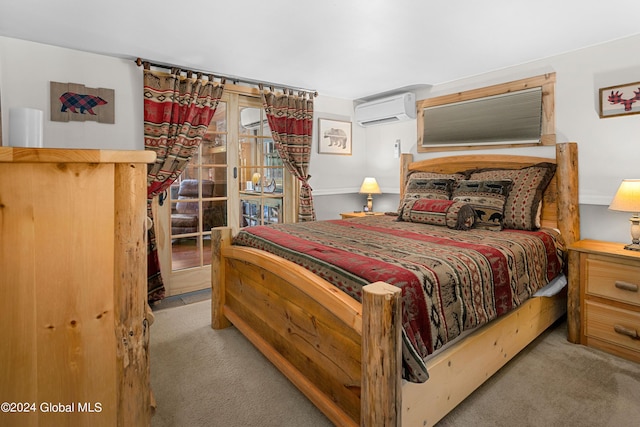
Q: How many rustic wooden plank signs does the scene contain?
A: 1